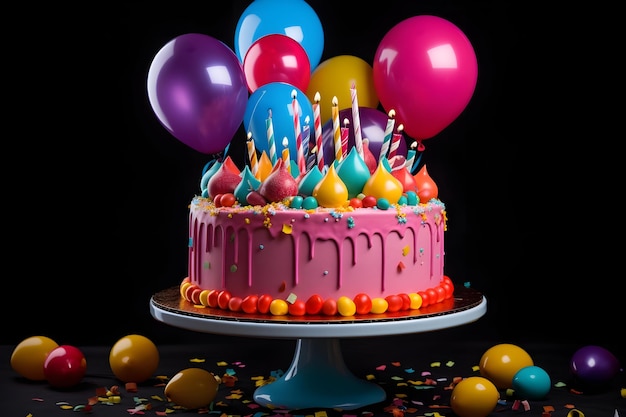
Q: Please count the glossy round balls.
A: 8